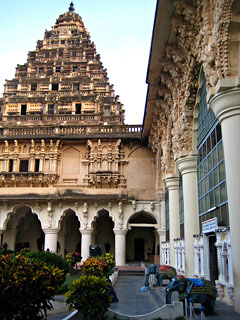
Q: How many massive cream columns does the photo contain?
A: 3